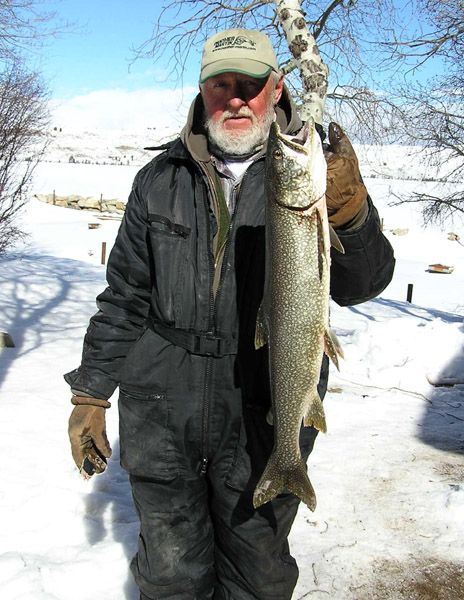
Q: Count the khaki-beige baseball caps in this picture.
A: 1